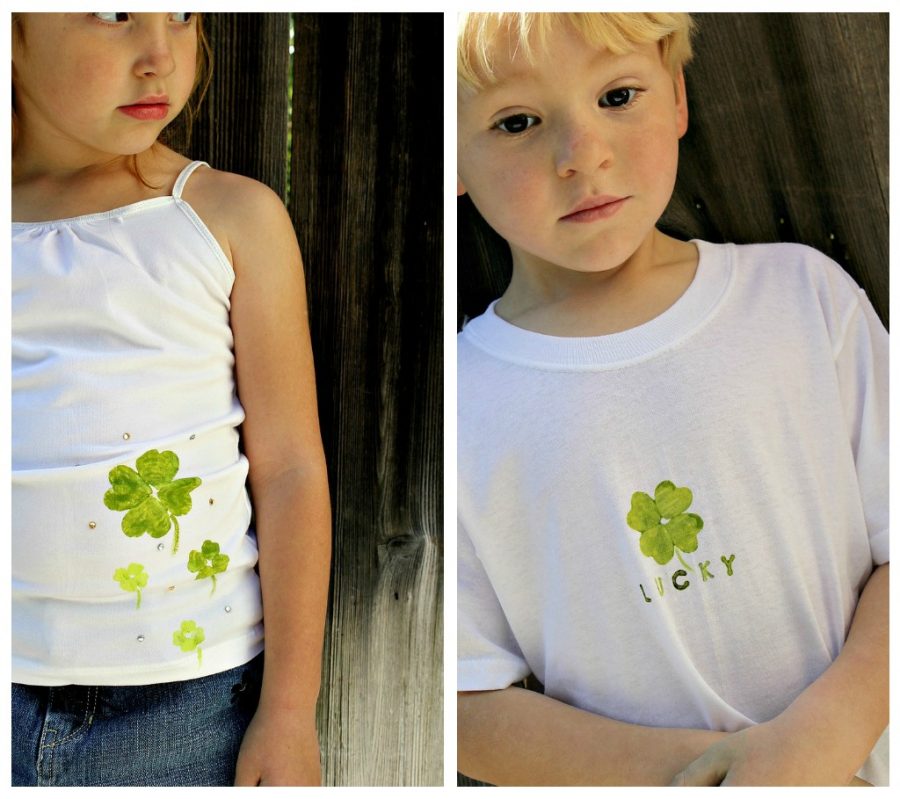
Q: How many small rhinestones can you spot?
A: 8